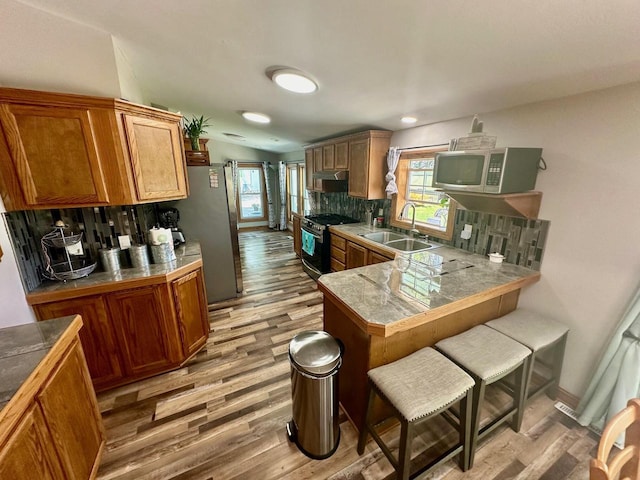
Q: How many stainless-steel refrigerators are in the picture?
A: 1